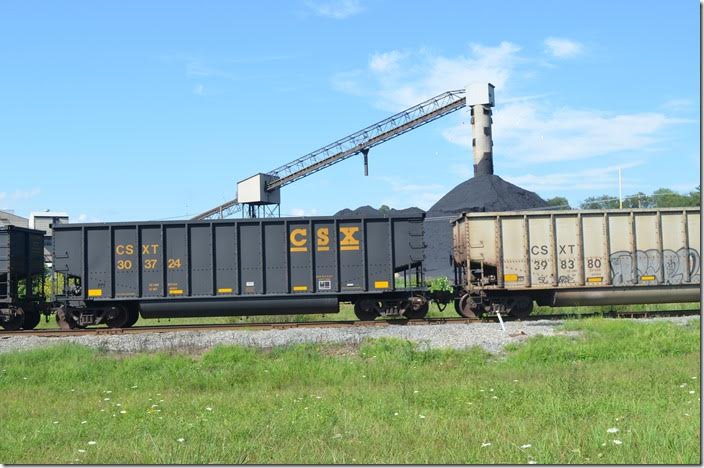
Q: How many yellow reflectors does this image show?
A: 8